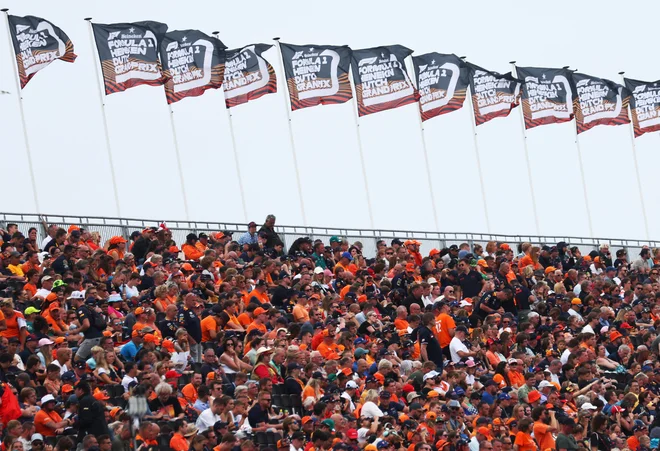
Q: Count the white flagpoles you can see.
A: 11